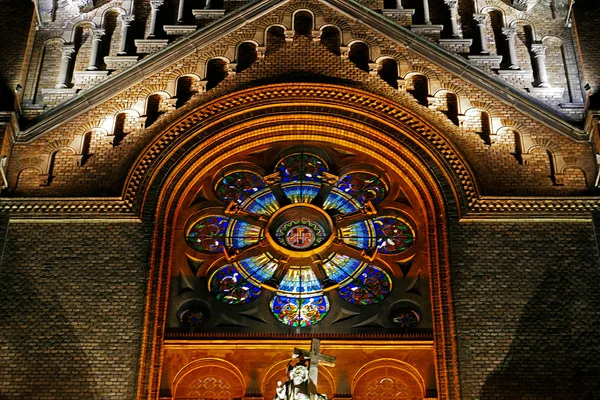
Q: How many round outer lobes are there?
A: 8